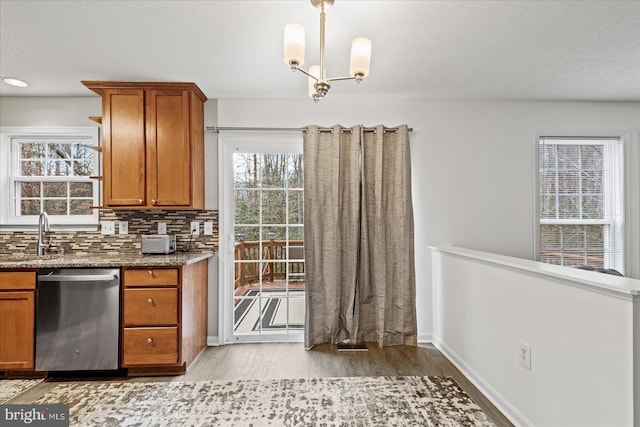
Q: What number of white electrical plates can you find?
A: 6